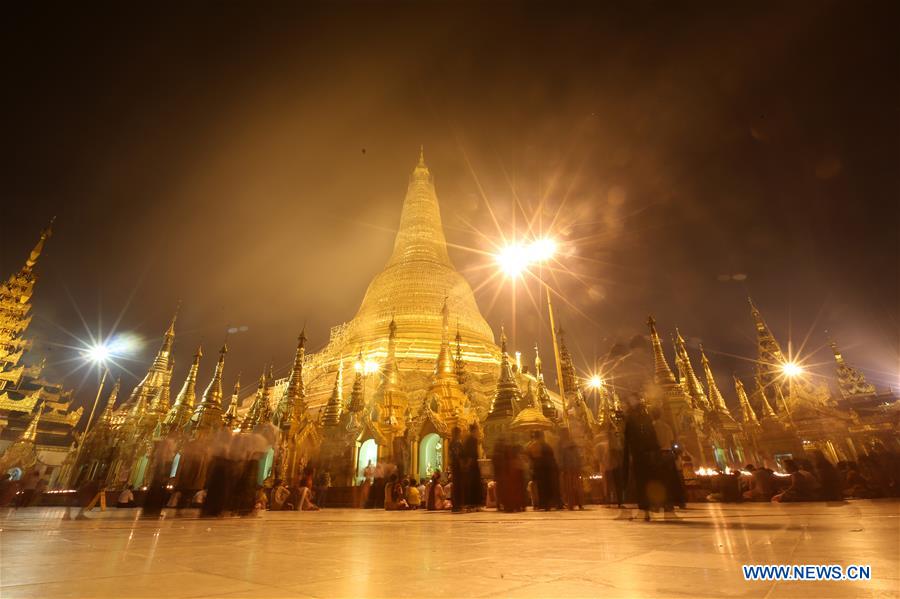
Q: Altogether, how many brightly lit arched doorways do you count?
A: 2